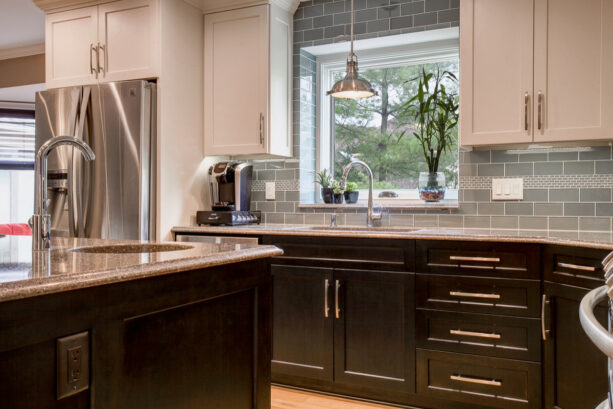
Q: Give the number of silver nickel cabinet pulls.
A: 13